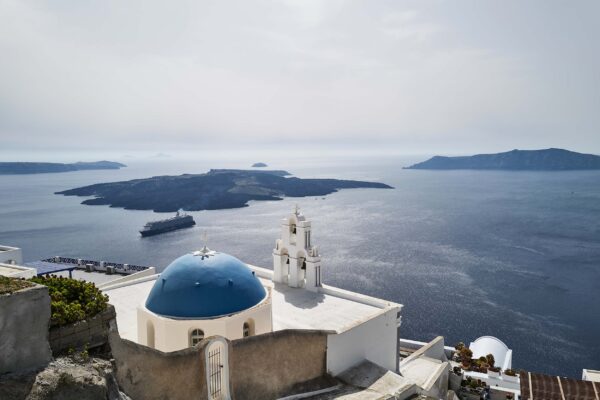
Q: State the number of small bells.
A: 3